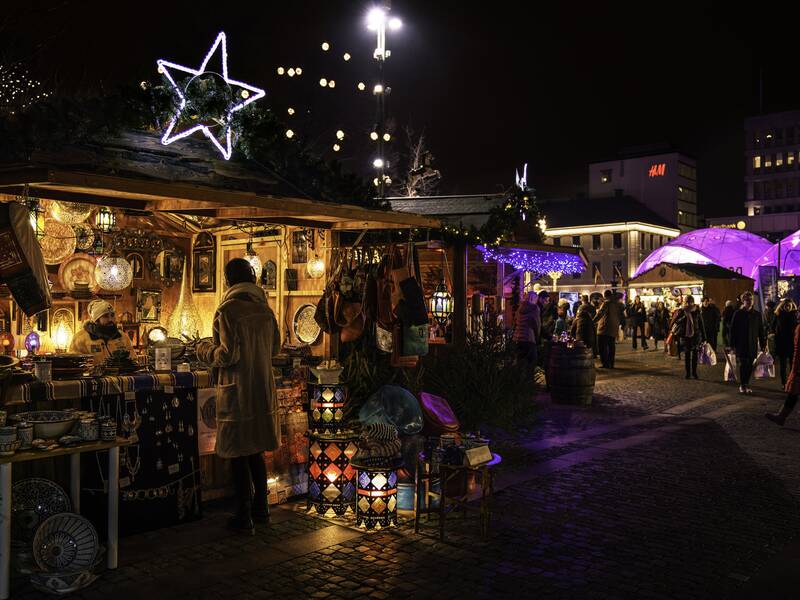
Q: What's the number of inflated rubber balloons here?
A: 0